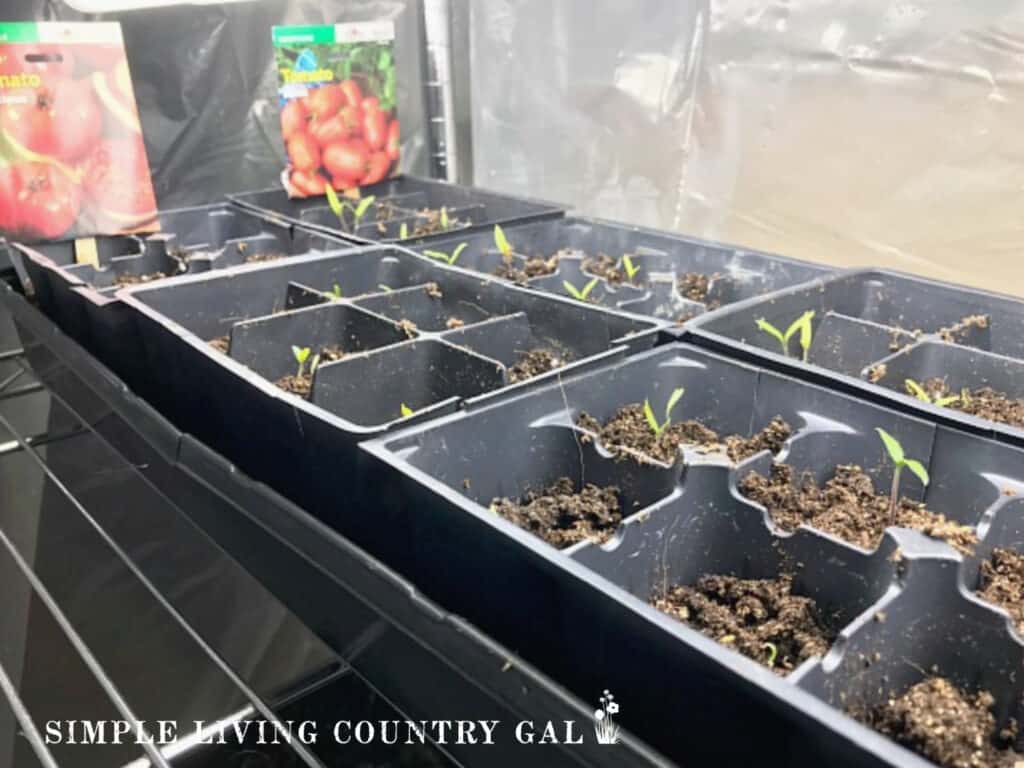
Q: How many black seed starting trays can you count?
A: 6